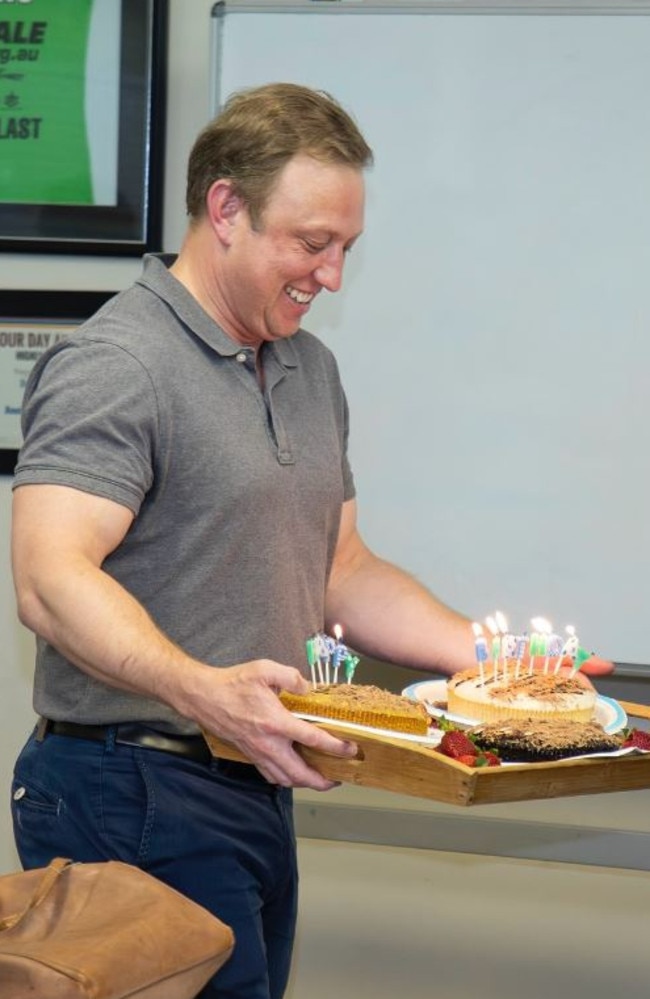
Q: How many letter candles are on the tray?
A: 13